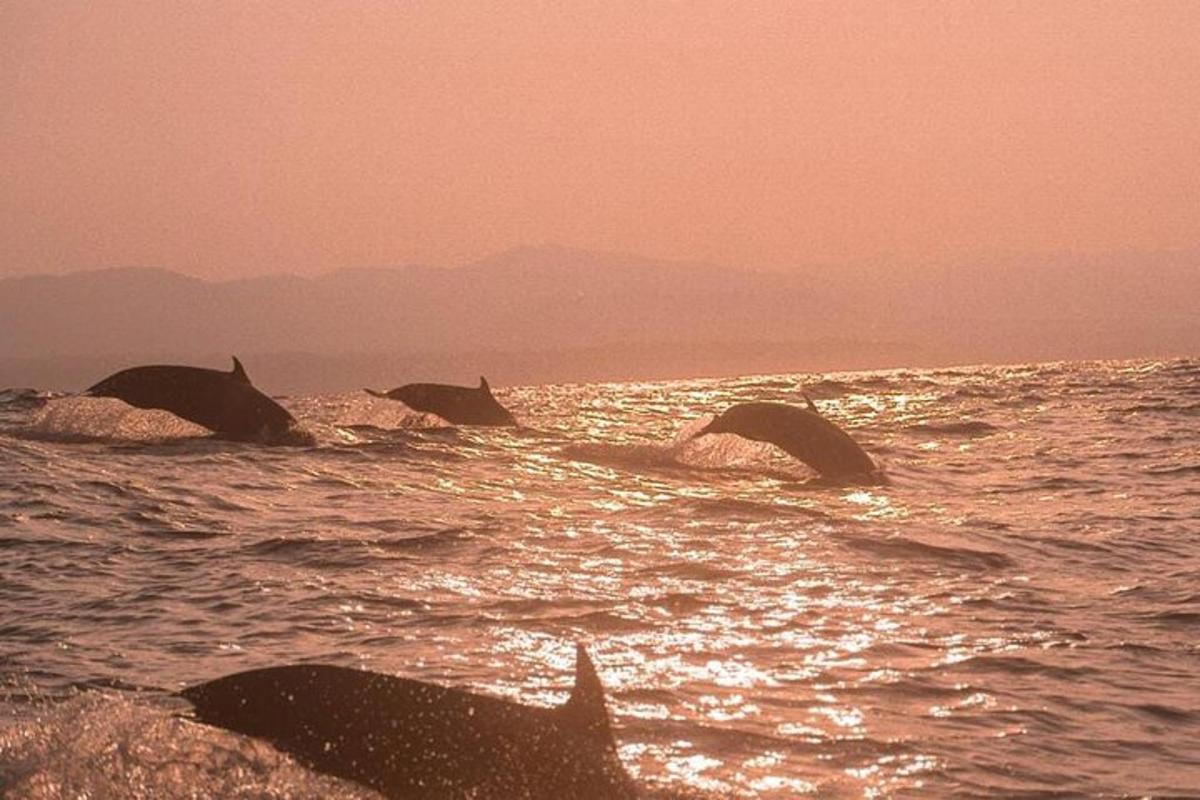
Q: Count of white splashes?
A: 4